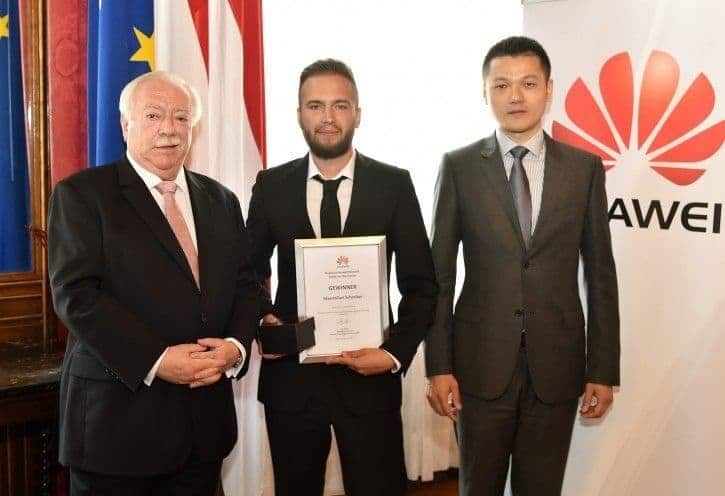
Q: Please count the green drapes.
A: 0